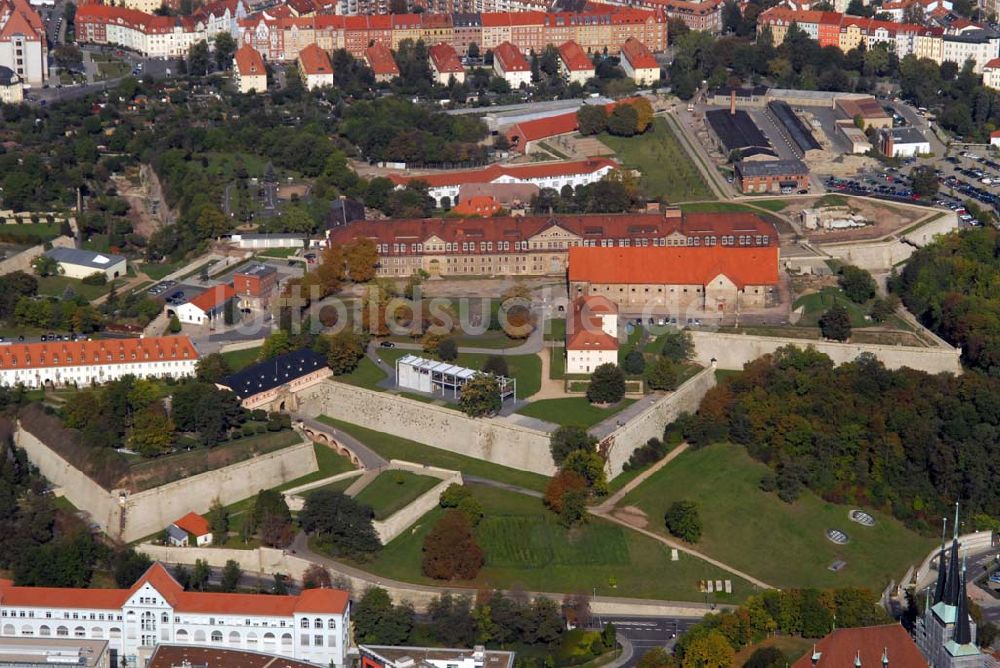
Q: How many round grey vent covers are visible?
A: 2